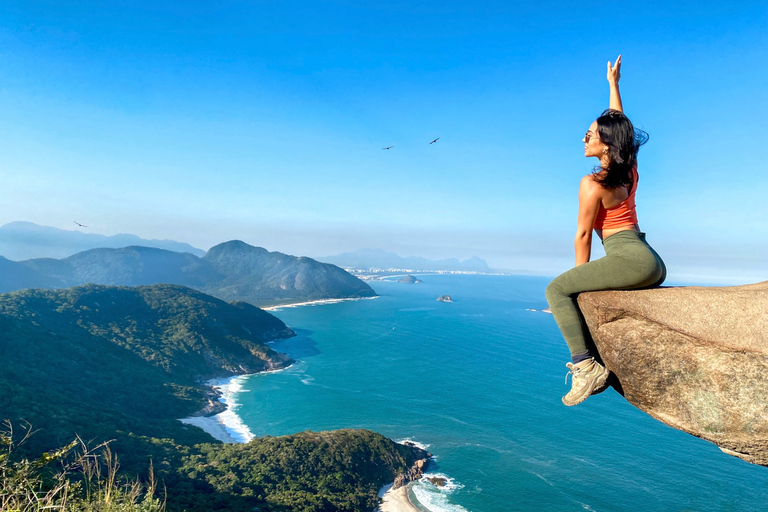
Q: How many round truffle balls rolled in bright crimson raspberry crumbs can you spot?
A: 0